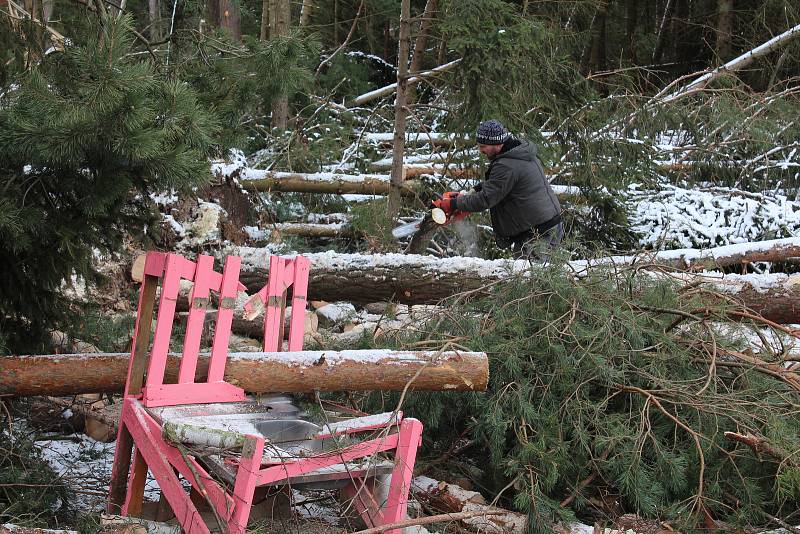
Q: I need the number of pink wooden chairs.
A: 1